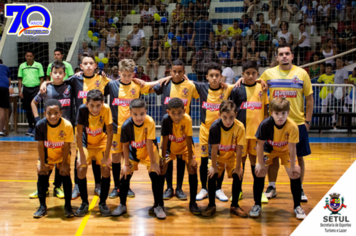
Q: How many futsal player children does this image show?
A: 12